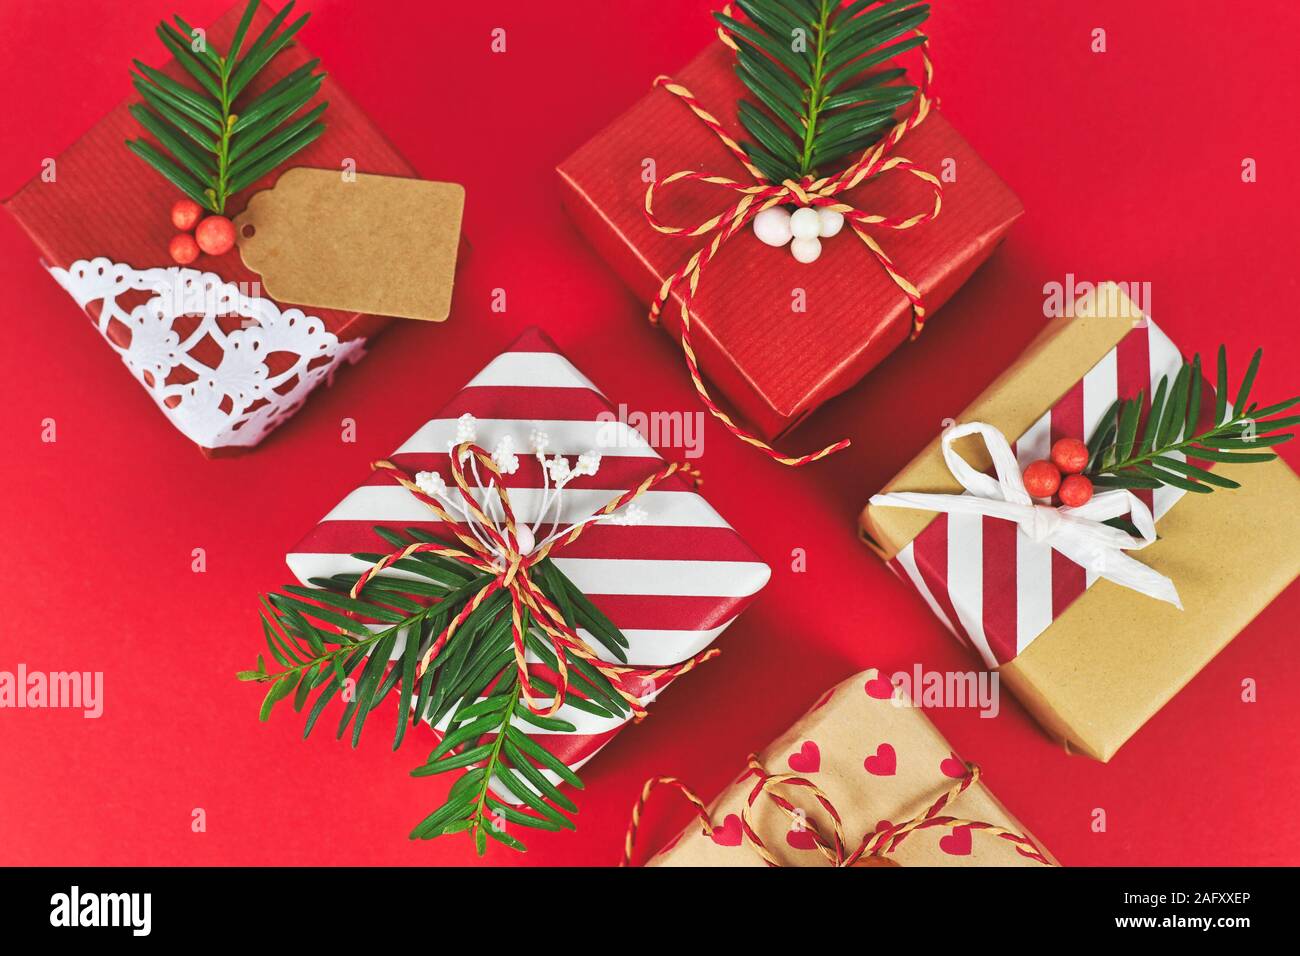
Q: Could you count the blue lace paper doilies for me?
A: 0